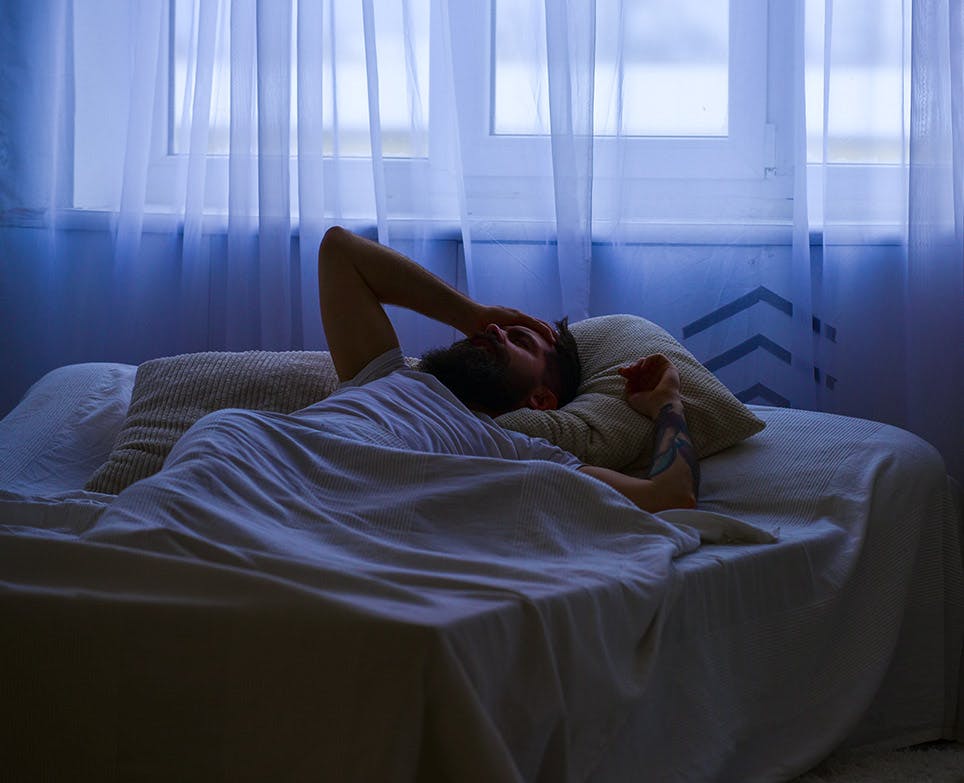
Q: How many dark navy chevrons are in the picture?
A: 3